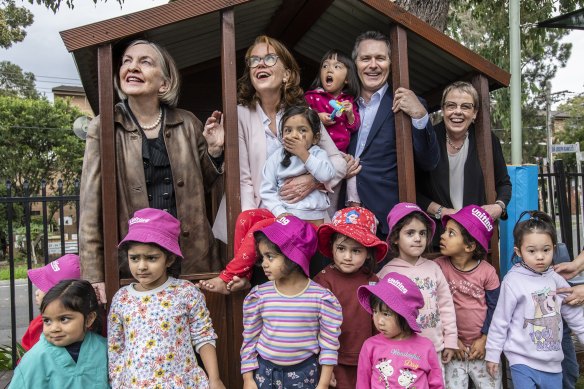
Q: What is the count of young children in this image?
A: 11